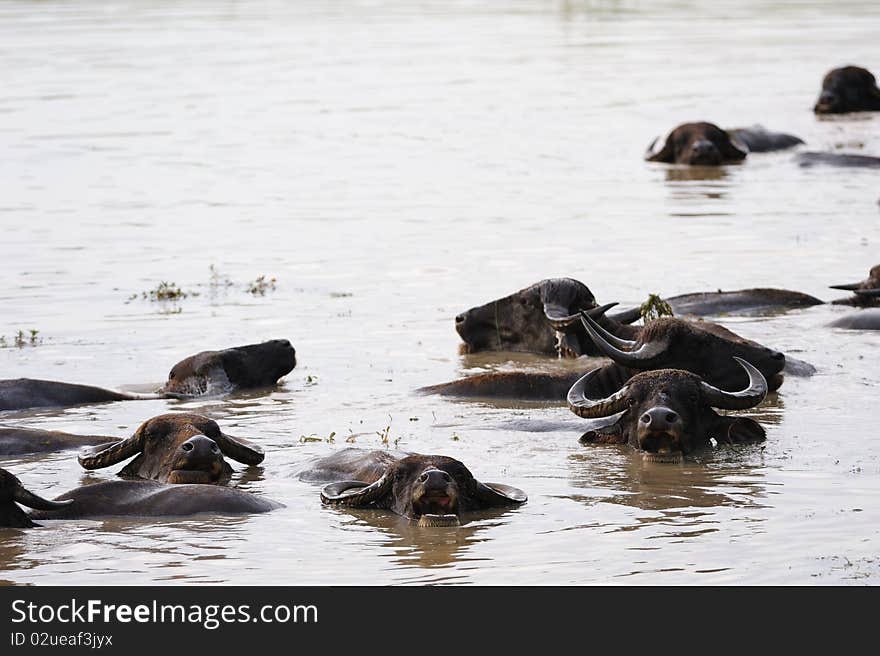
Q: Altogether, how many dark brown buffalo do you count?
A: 10